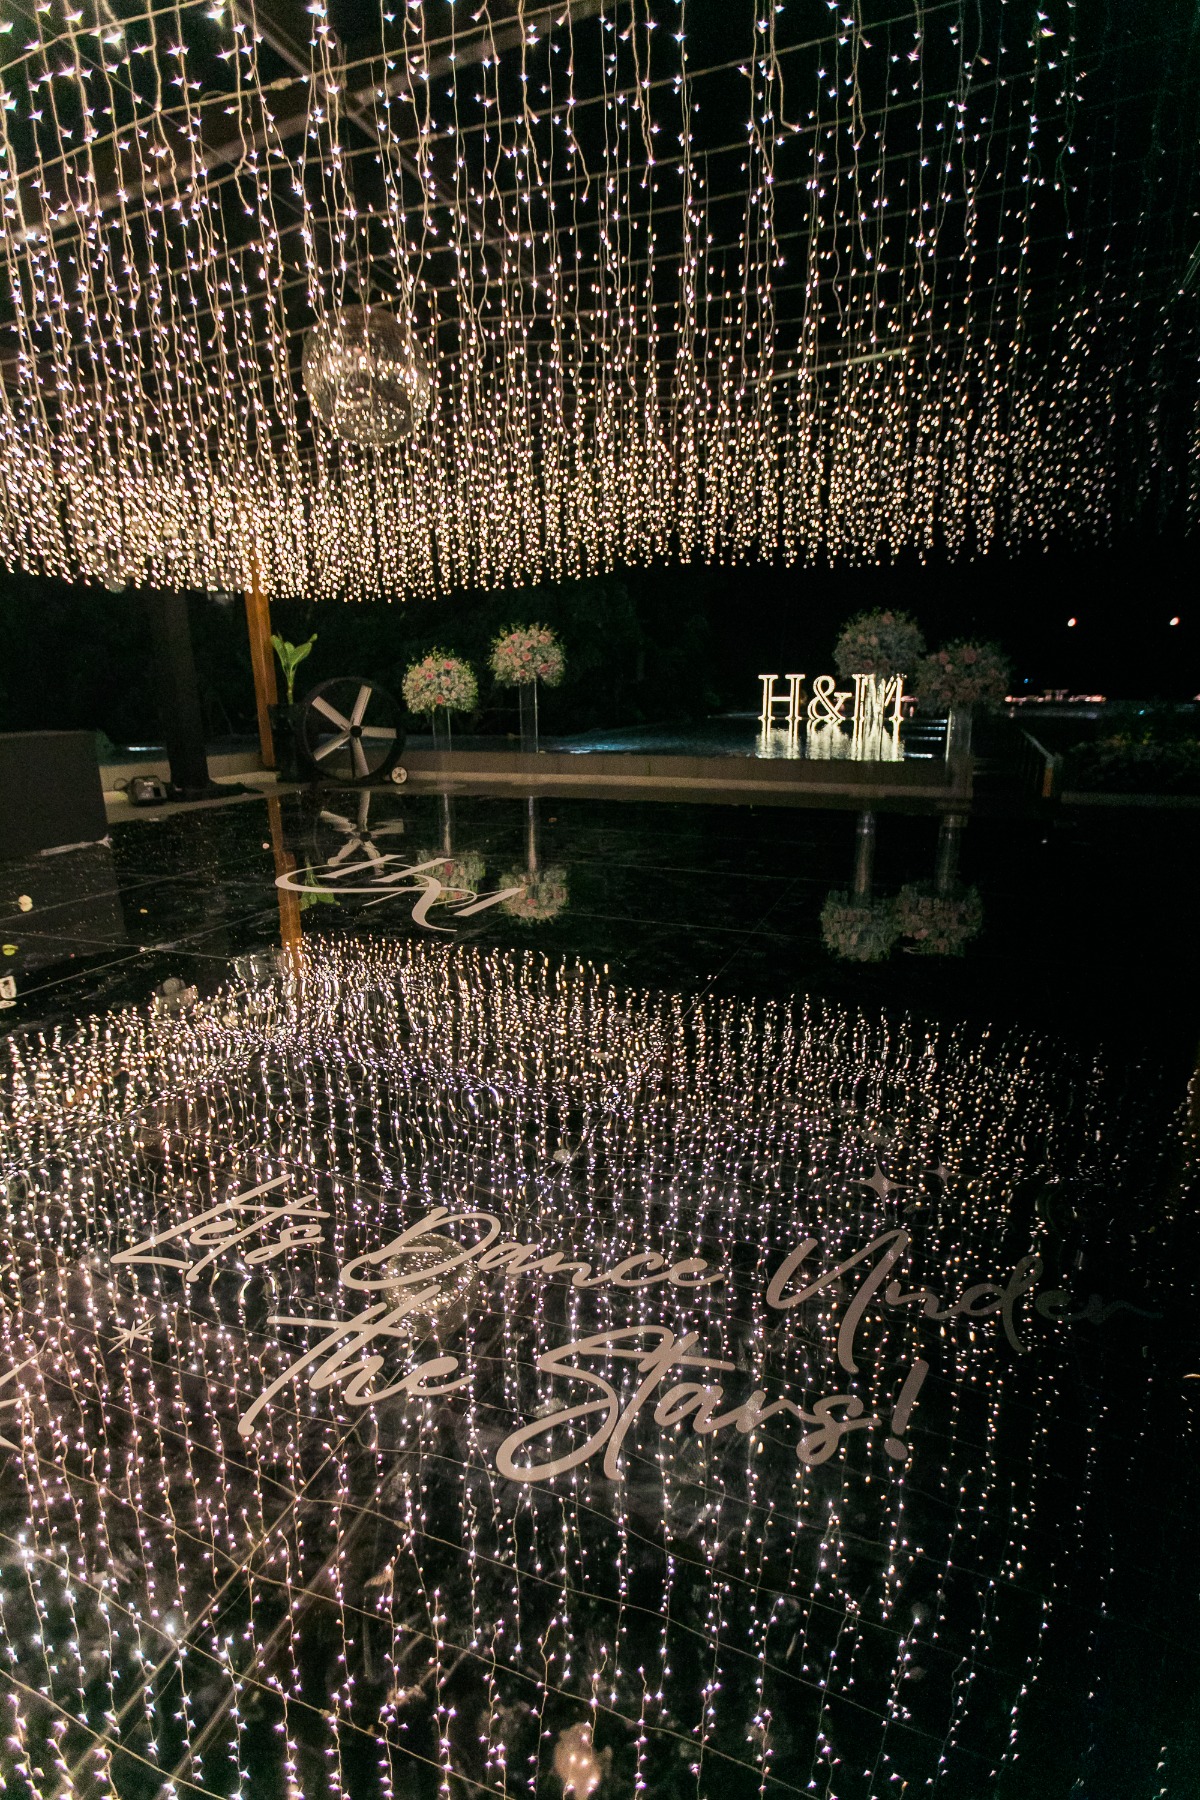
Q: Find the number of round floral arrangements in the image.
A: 4